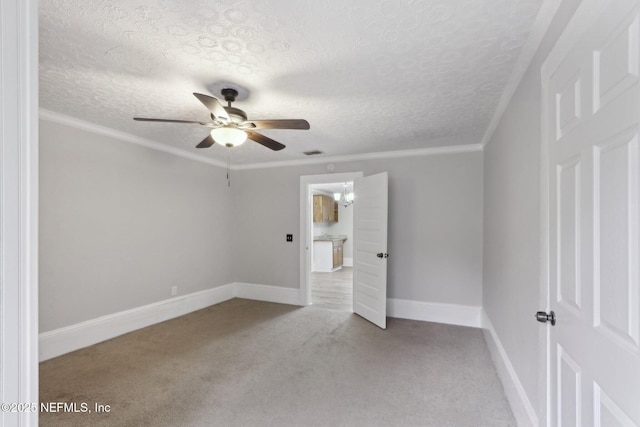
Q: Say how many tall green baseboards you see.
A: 0